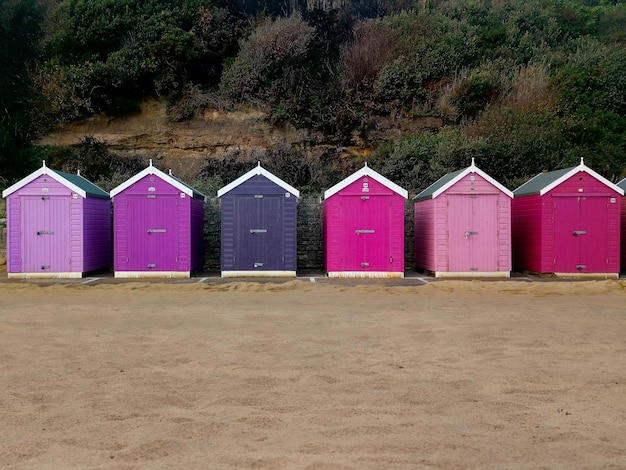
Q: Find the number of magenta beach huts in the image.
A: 2